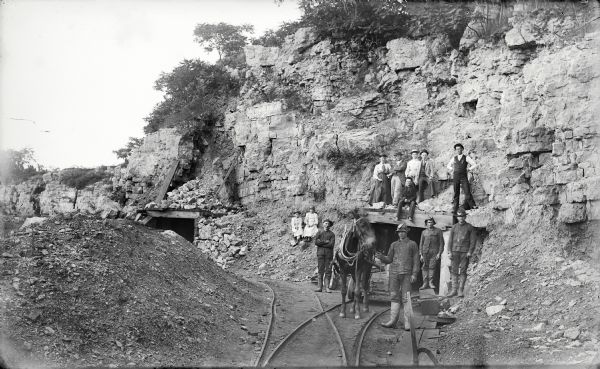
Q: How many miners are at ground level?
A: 4